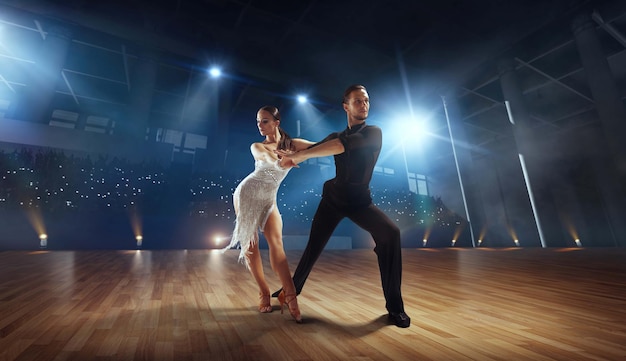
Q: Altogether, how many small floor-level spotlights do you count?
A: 8